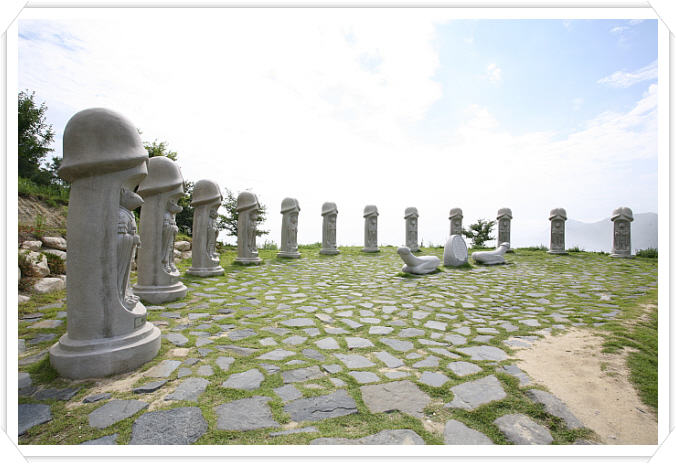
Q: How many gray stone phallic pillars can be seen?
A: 12